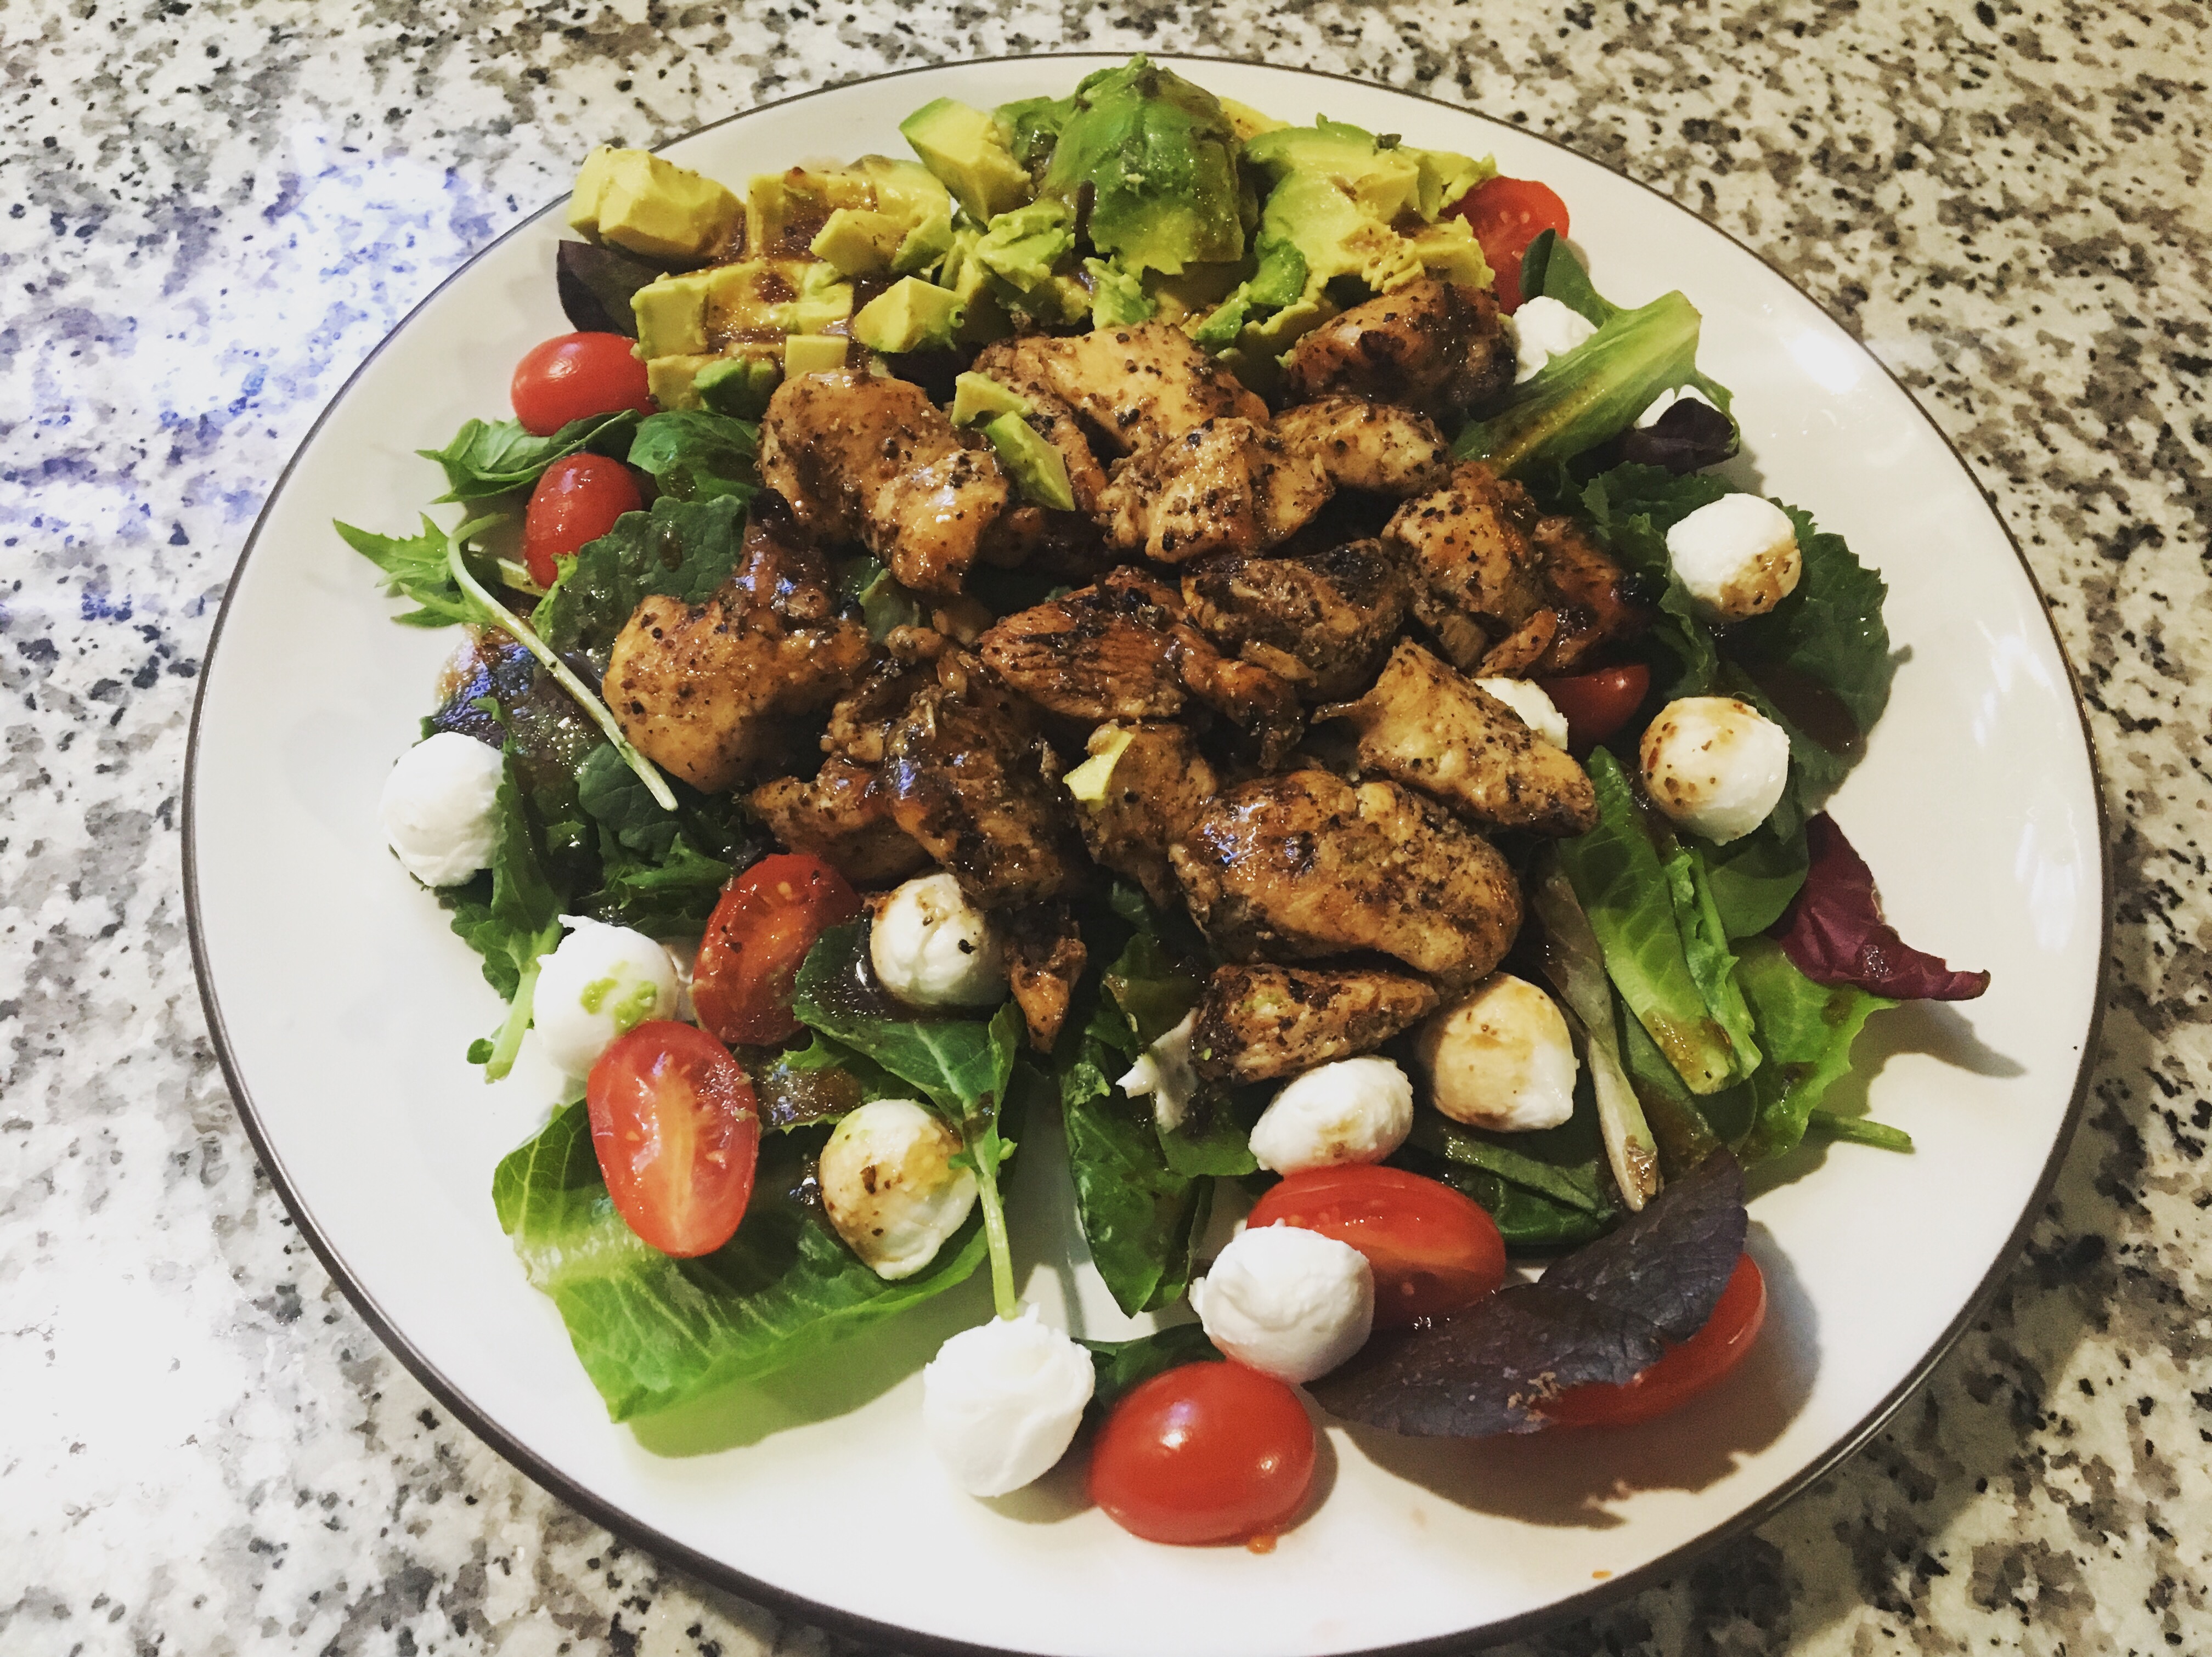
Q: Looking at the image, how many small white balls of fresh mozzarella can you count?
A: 12